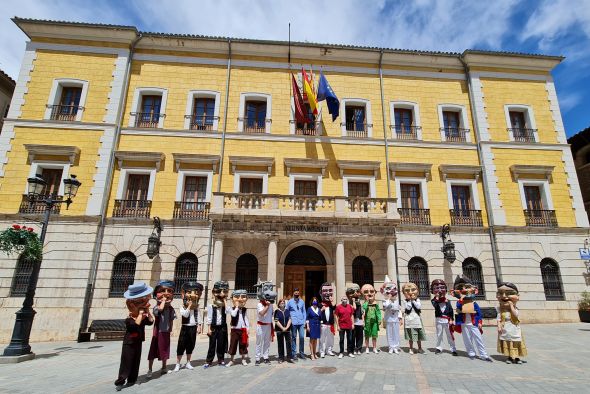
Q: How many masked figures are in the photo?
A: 14